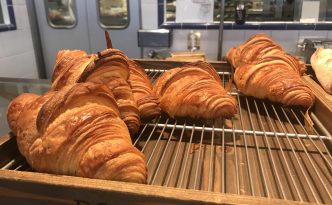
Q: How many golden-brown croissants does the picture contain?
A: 6